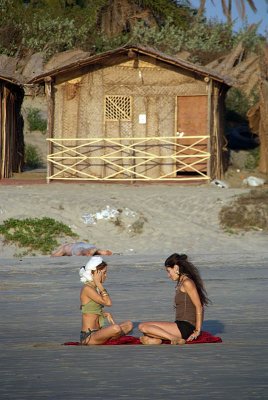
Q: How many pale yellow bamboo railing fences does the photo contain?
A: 1